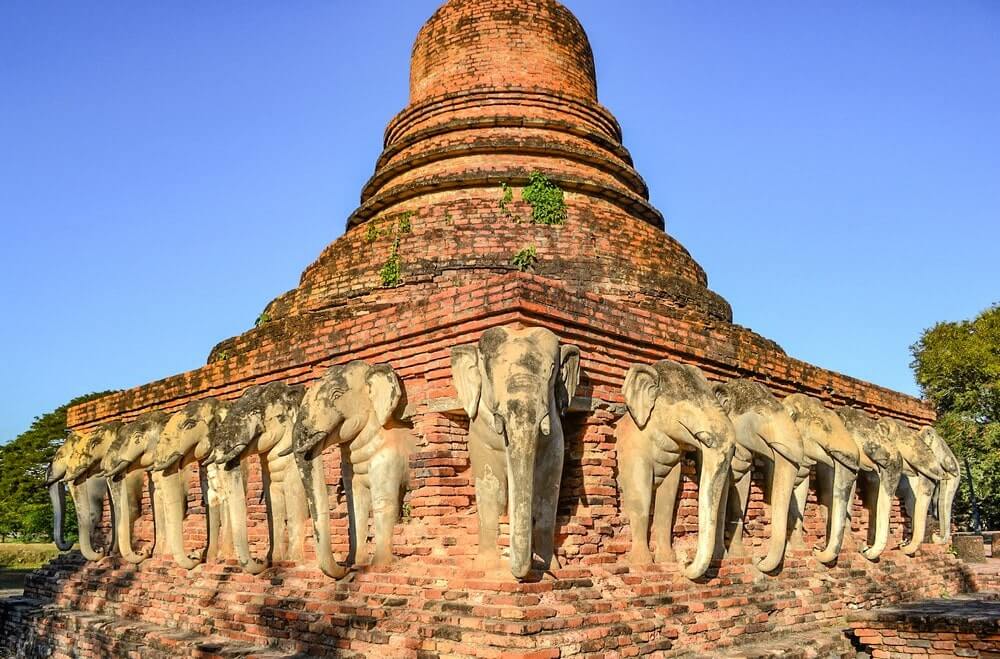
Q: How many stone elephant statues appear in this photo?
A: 13